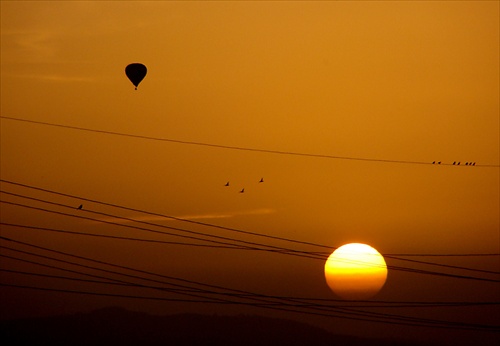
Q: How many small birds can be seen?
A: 11